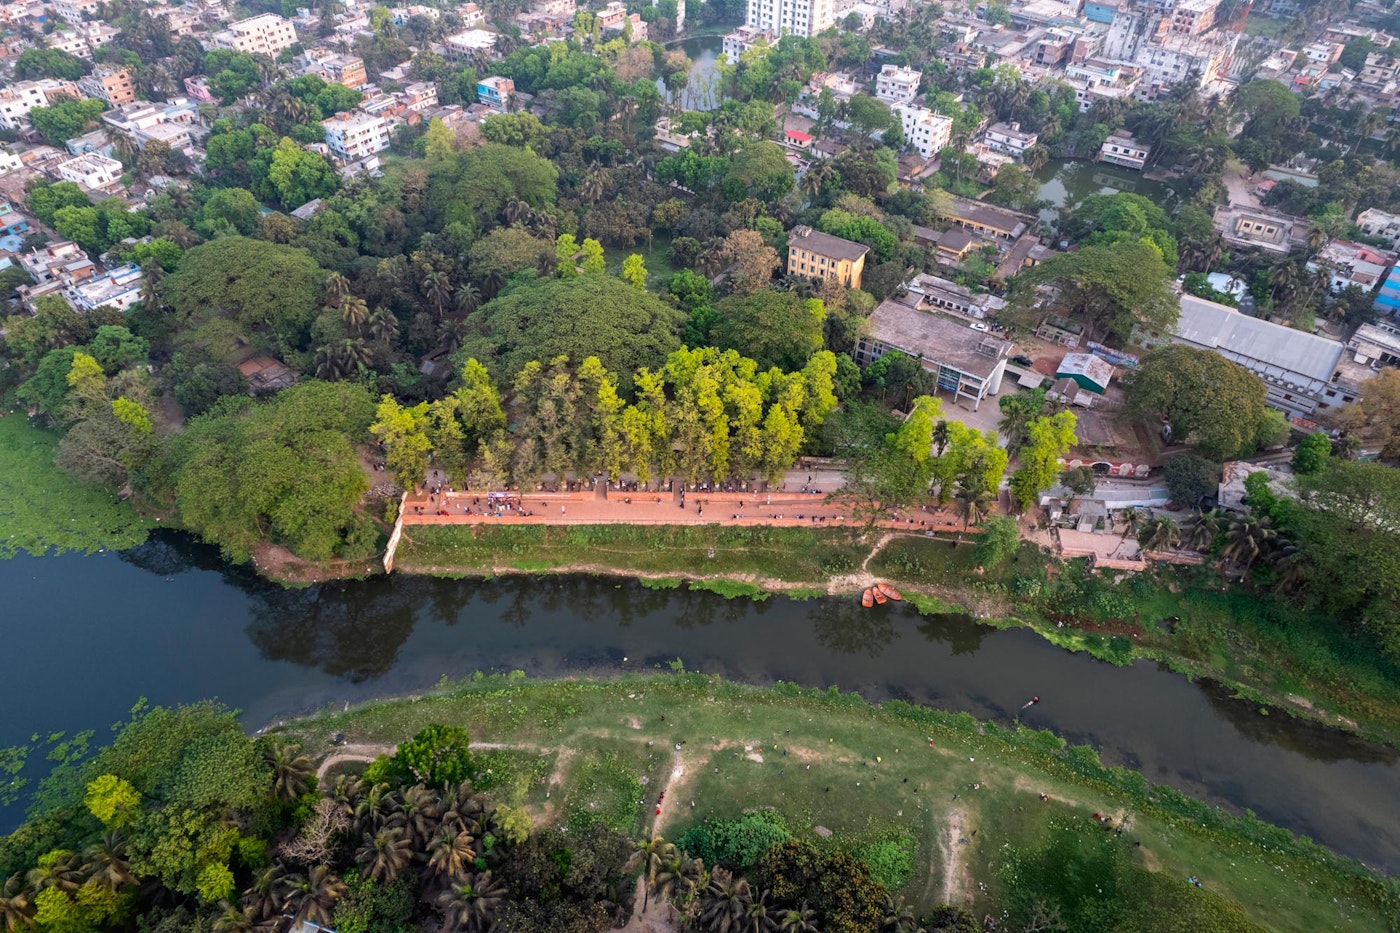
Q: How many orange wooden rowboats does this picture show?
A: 3